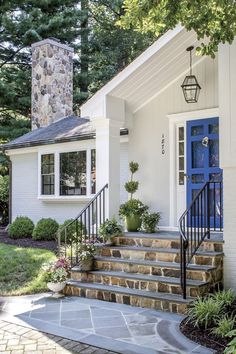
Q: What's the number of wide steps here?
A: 5